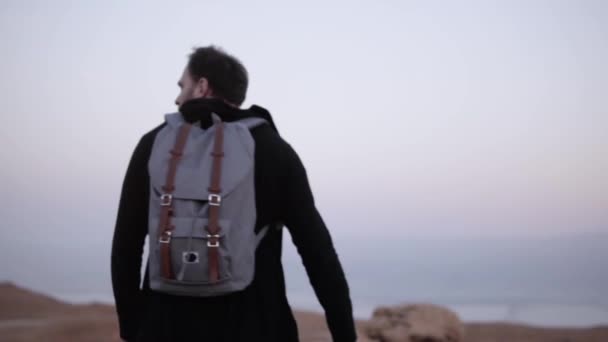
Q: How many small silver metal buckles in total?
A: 4